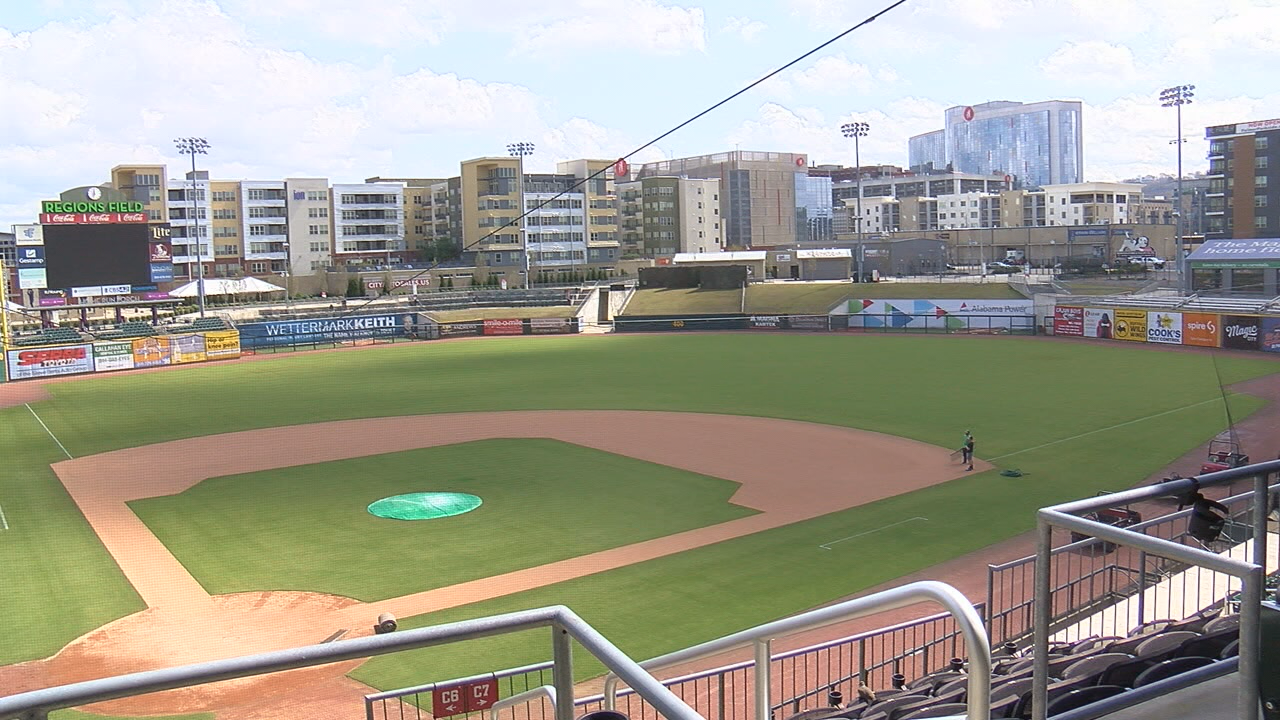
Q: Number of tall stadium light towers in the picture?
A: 4